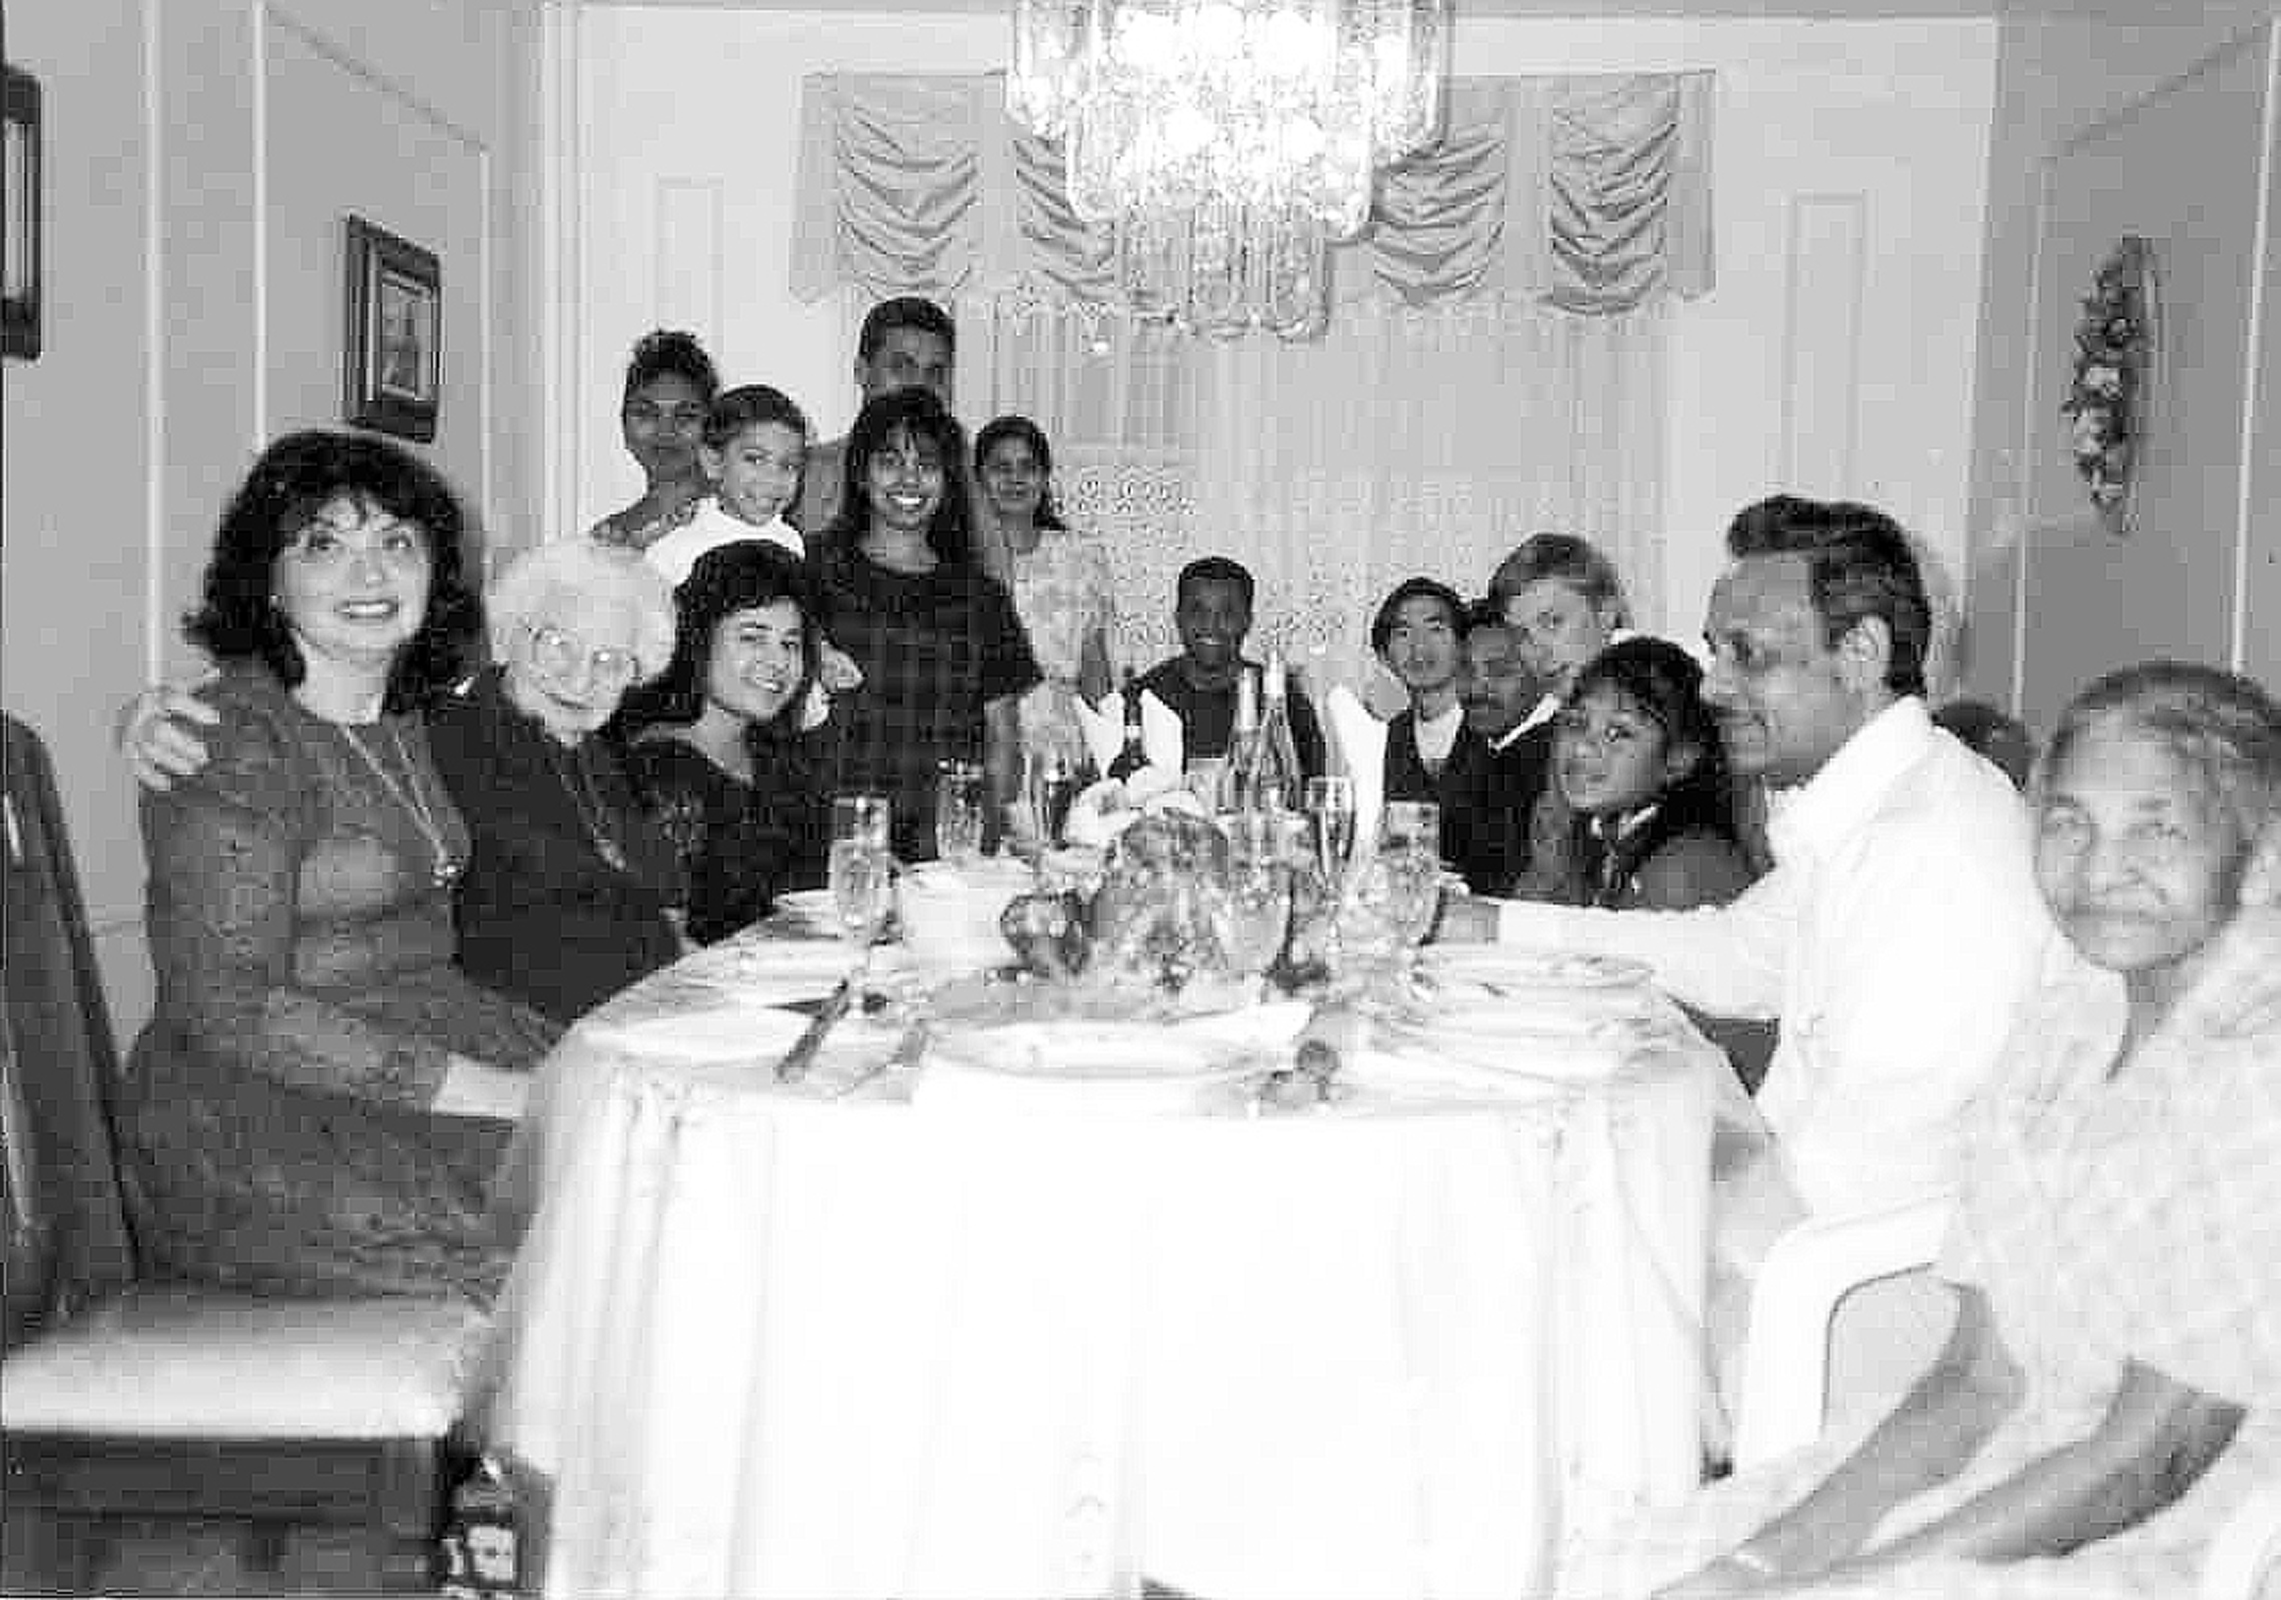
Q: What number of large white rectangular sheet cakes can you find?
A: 0